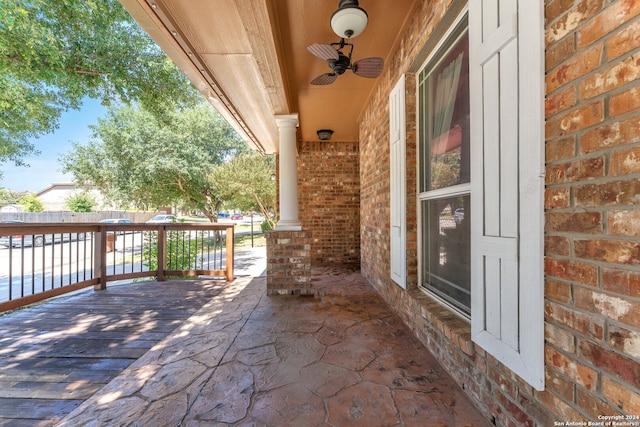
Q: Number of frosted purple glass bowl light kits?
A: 0